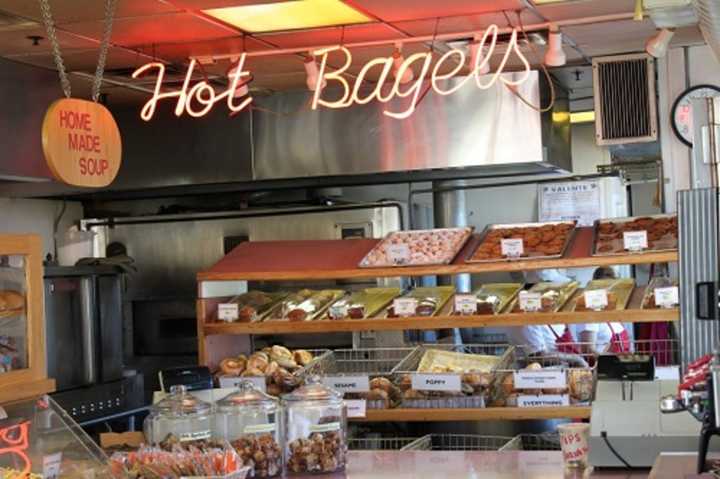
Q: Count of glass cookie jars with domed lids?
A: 3